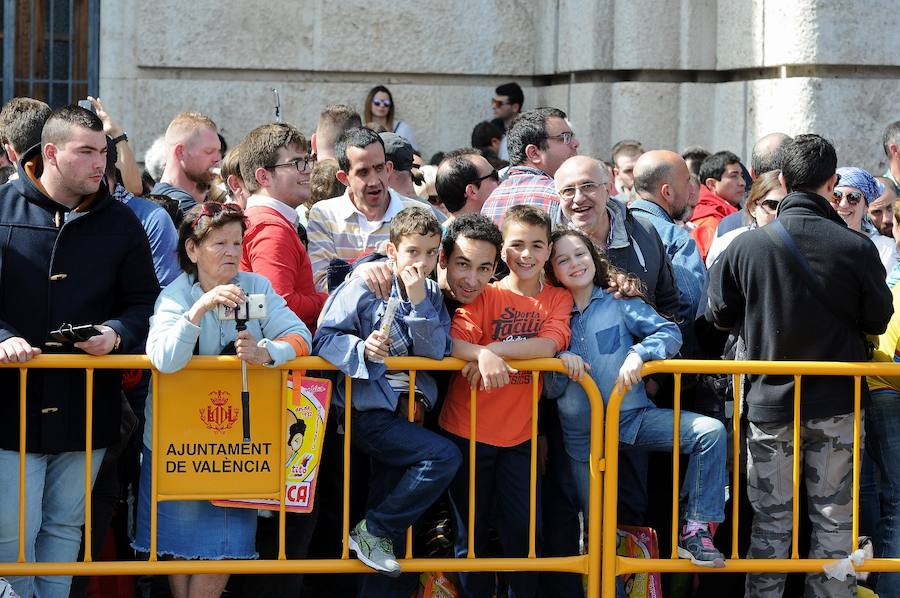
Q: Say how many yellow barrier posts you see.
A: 14